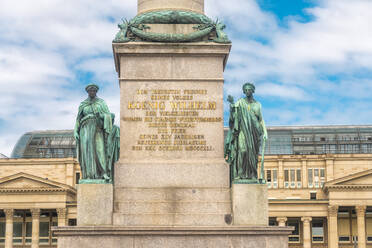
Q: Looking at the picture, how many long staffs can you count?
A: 1